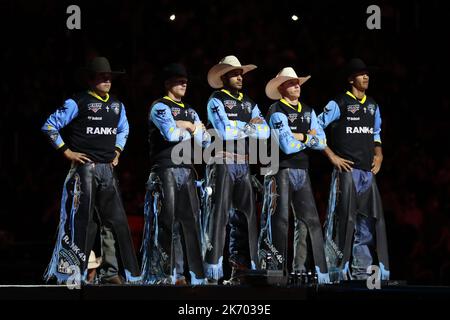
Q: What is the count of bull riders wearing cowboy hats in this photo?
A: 5